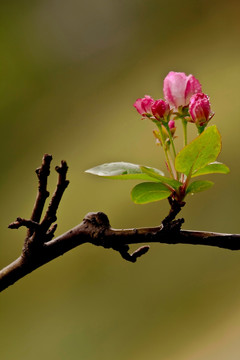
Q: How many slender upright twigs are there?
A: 2